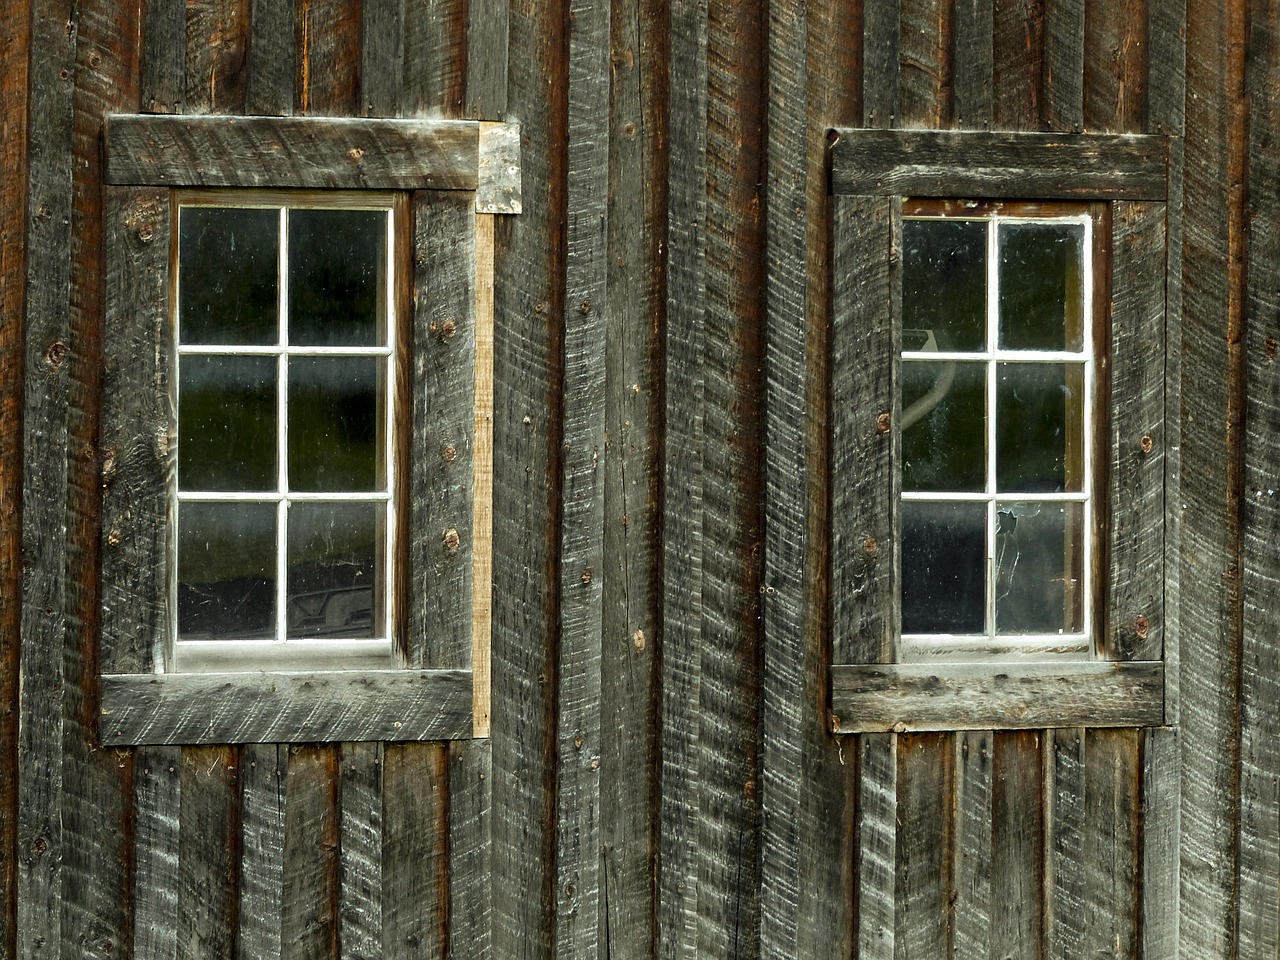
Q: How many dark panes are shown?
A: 12